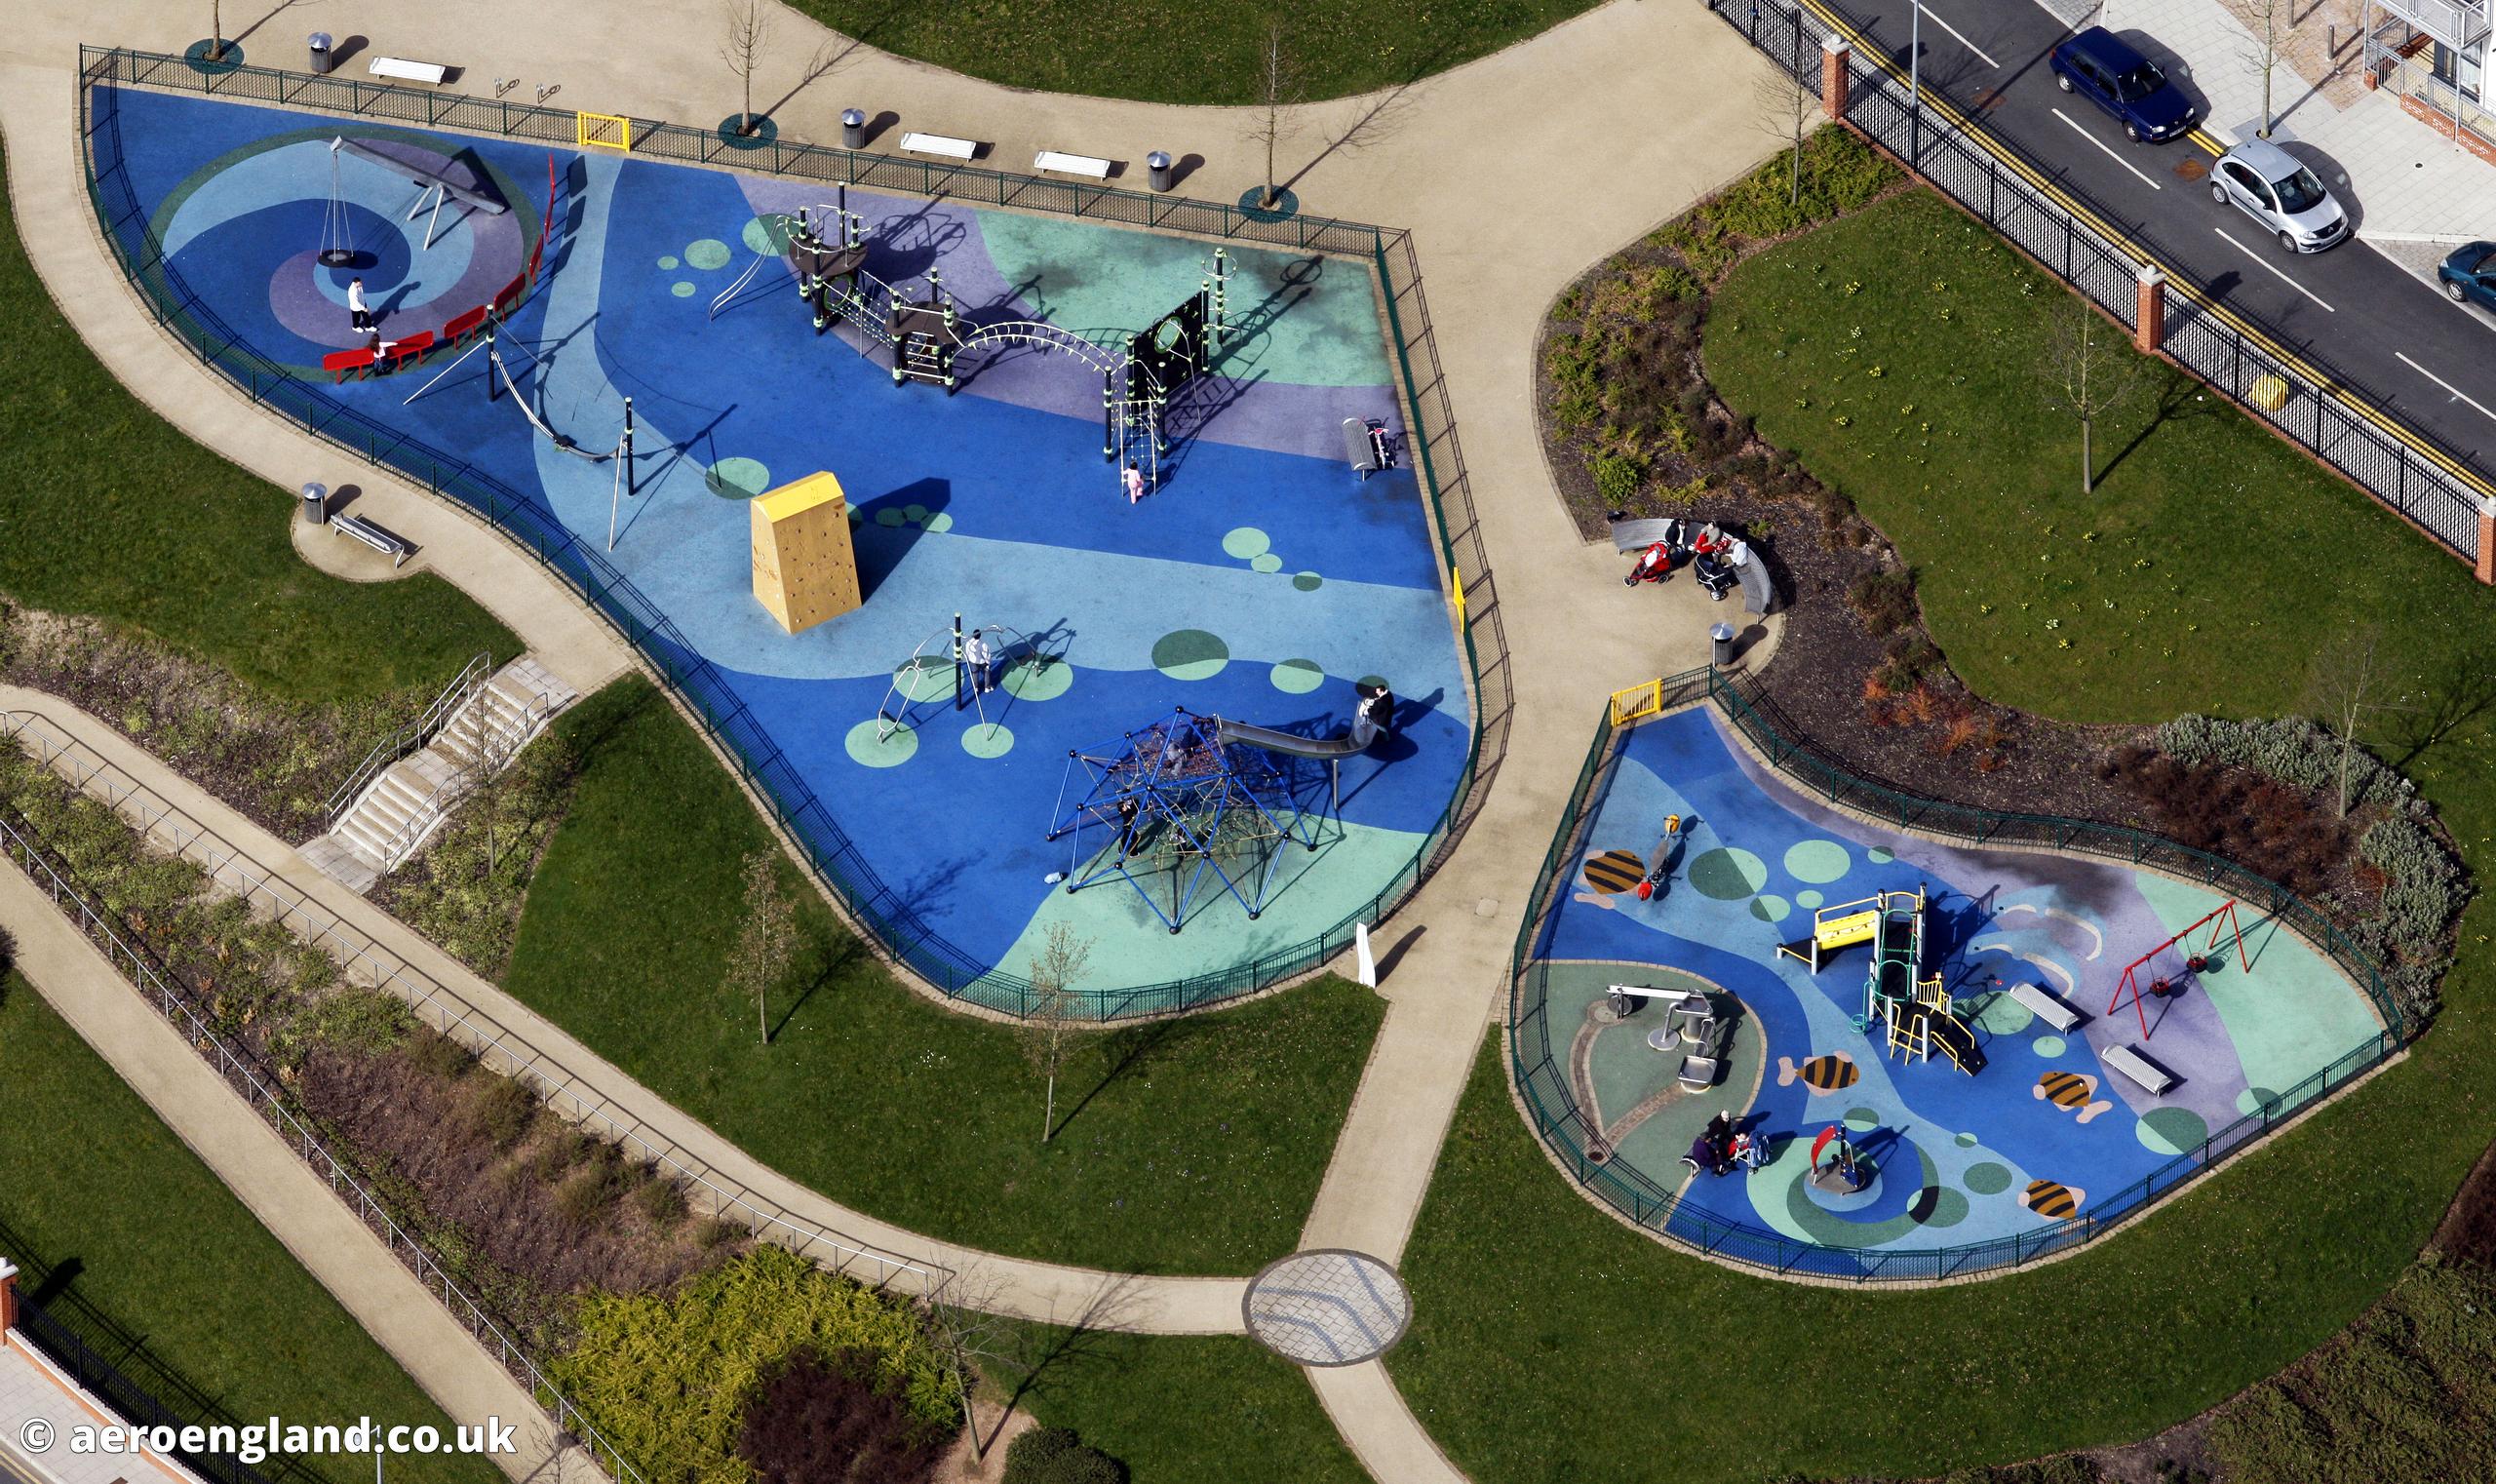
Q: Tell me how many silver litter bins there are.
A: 5